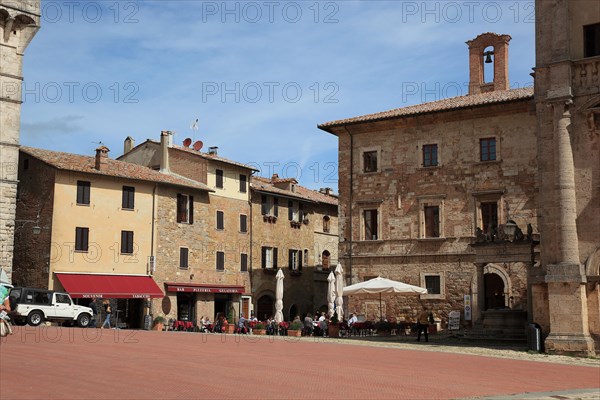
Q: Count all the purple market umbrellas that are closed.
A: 0